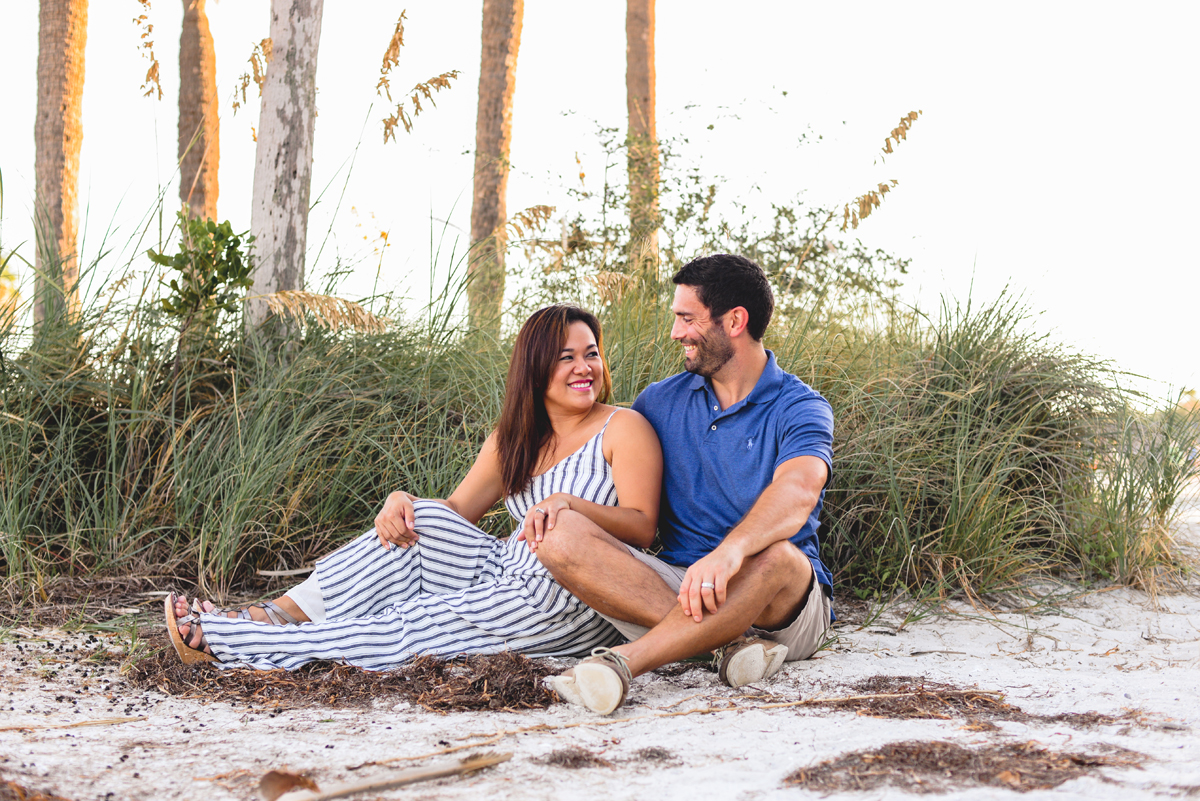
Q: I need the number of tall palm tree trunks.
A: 5